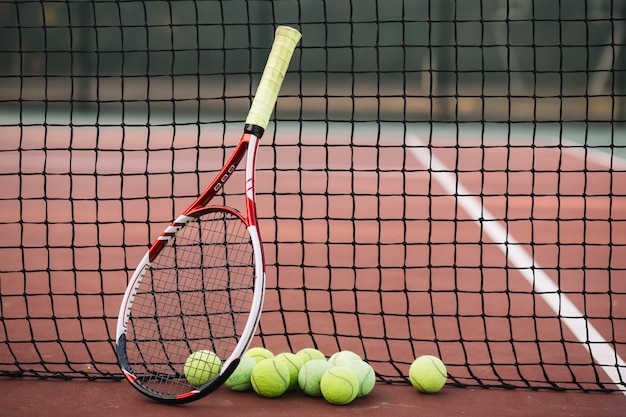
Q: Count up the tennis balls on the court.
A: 11